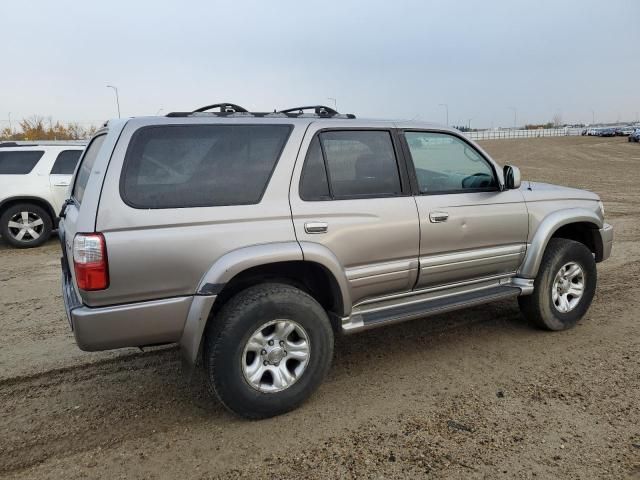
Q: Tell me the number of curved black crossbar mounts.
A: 2